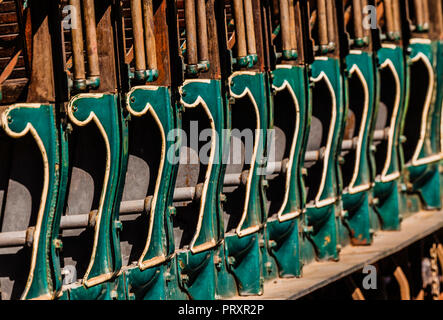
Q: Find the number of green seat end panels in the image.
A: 10